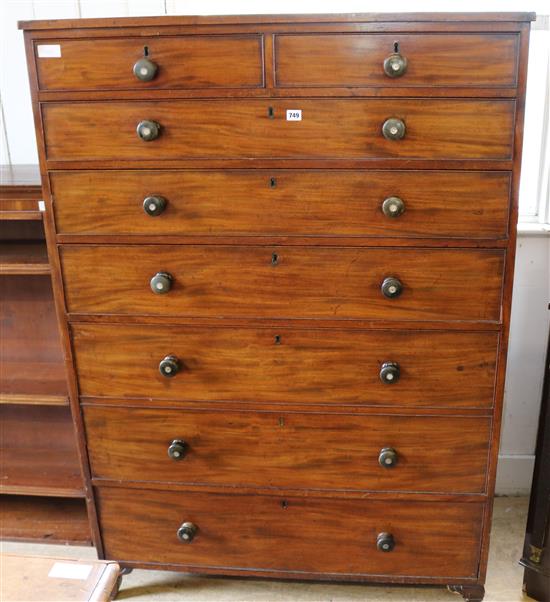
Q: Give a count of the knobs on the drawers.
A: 14